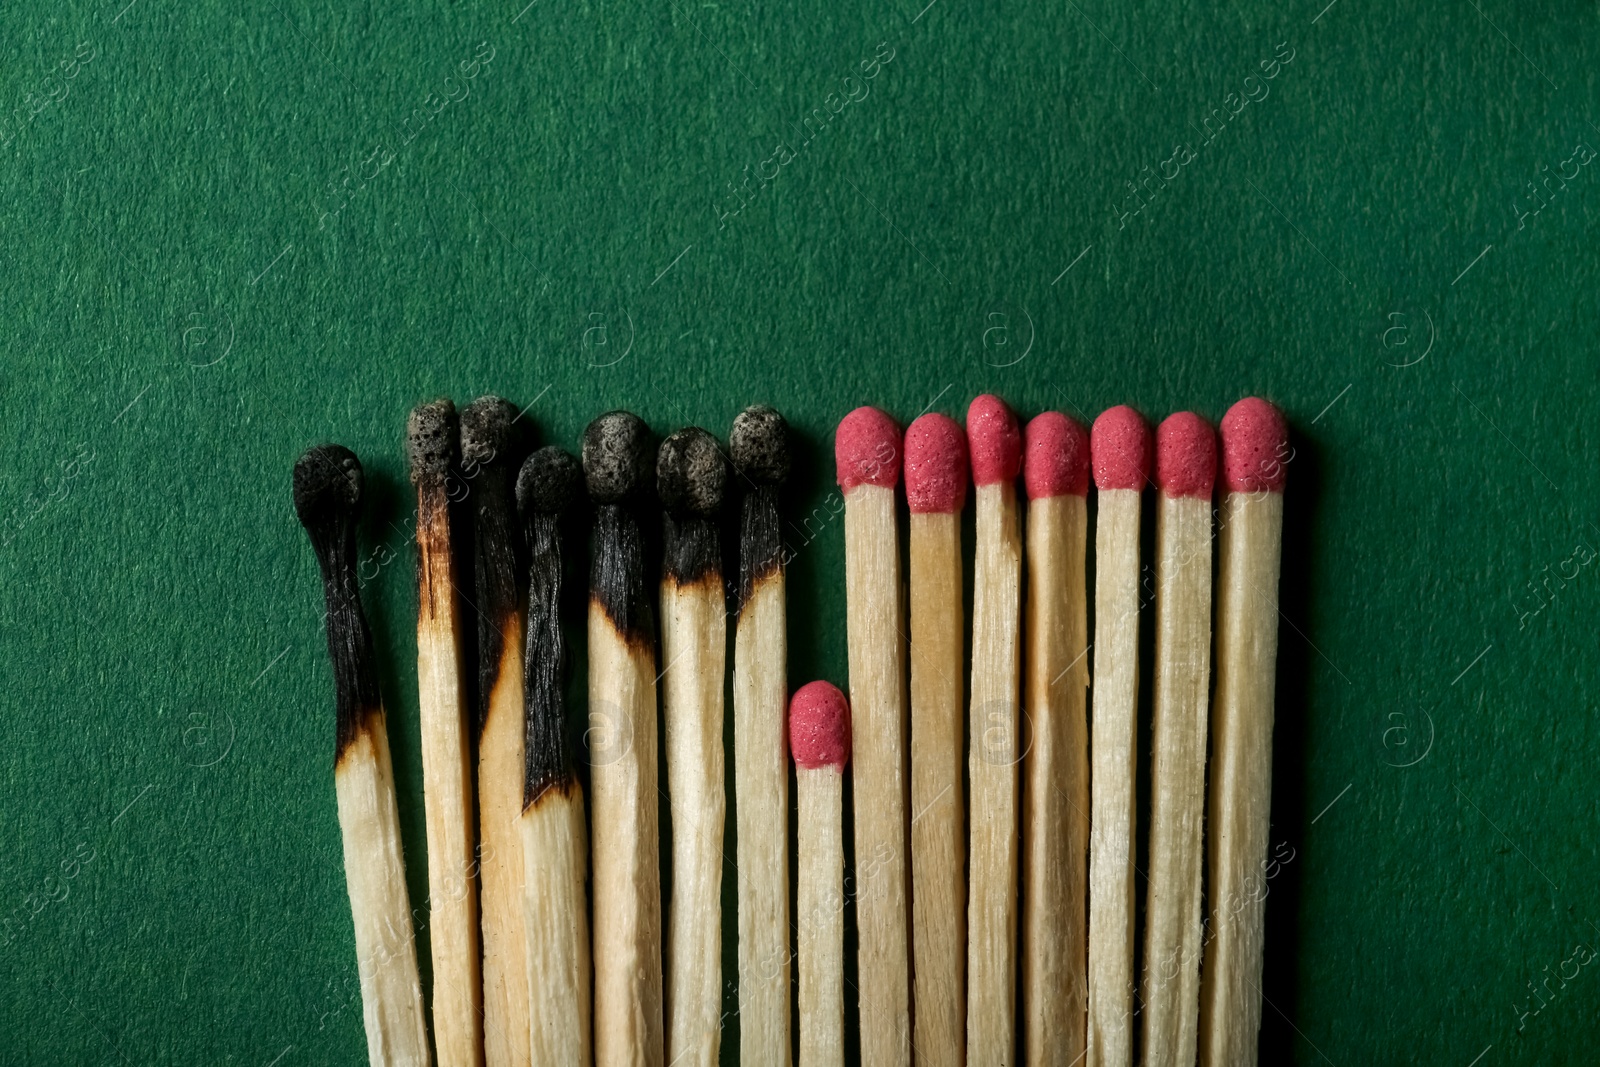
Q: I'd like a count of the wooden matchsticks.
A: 15